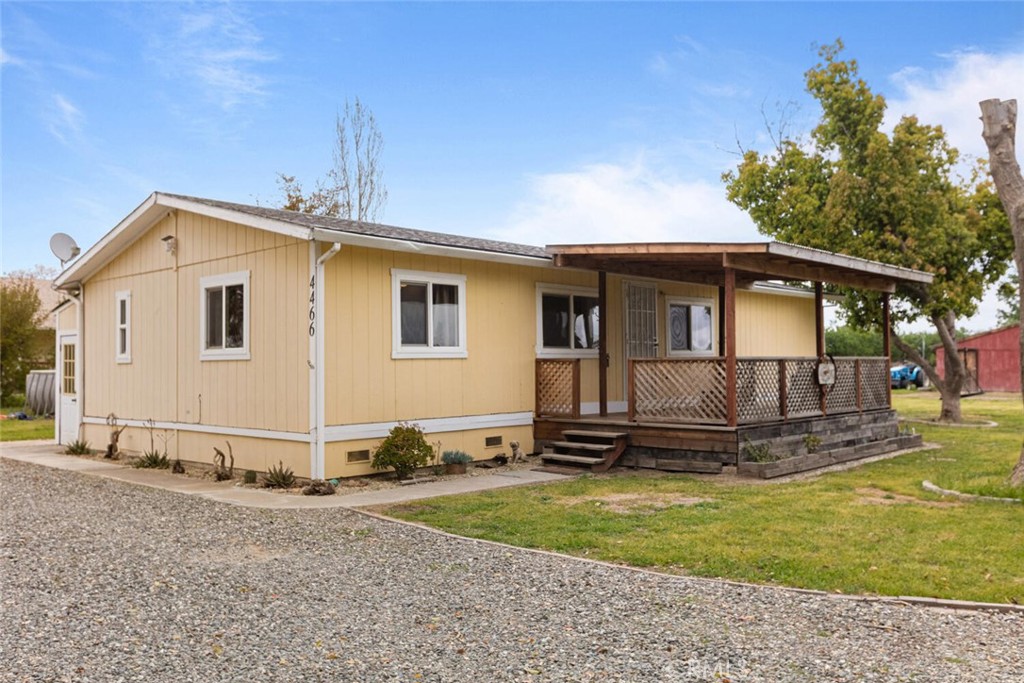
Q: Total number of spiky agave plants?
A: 3